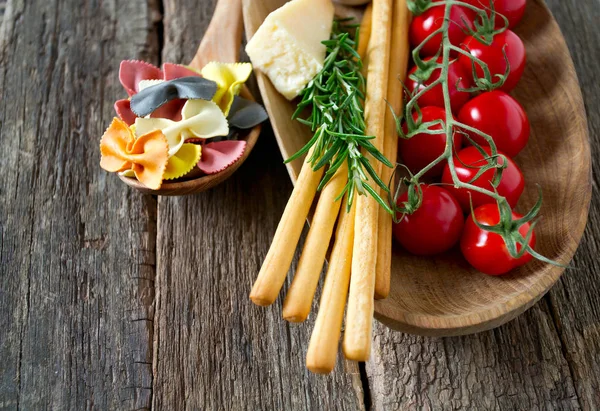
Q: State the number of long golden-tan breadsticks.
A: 5